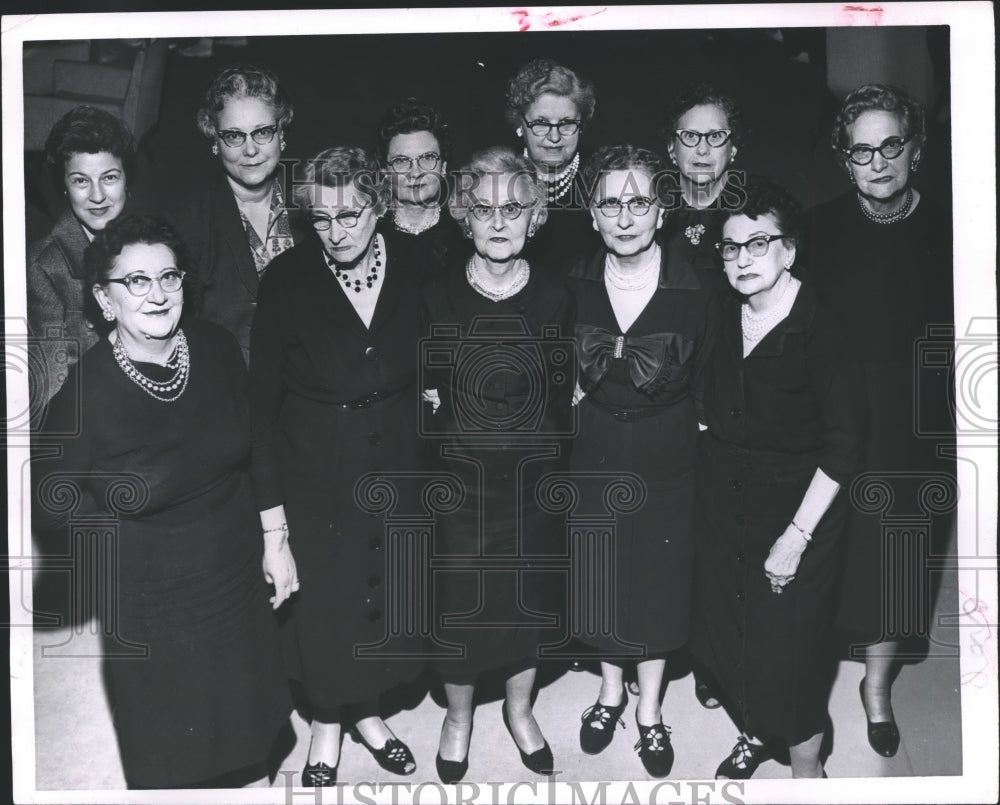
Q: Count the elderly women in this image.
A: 10